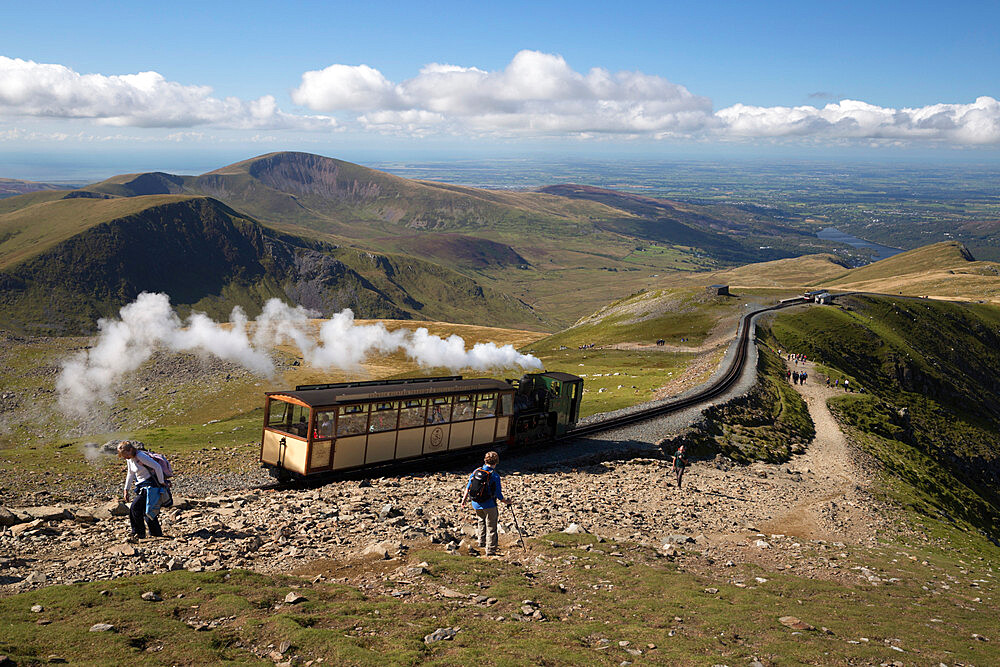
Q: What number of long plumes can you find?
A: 1